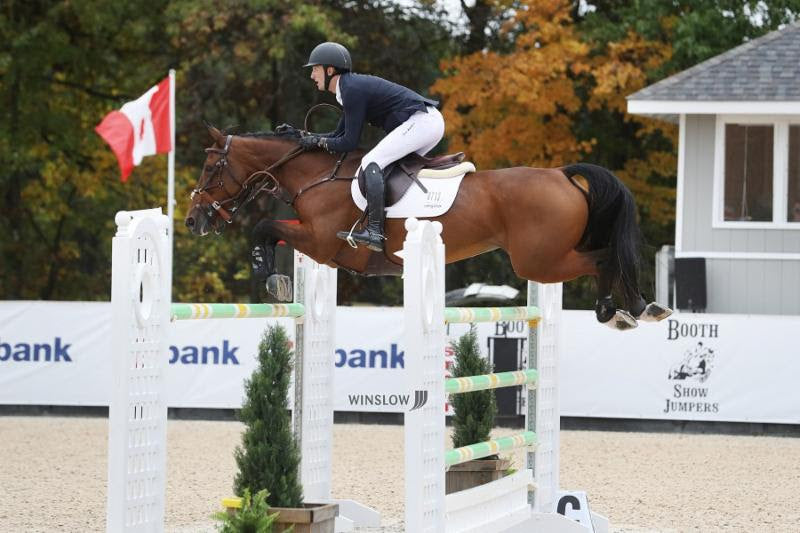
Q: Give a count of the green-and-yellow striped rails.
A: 4